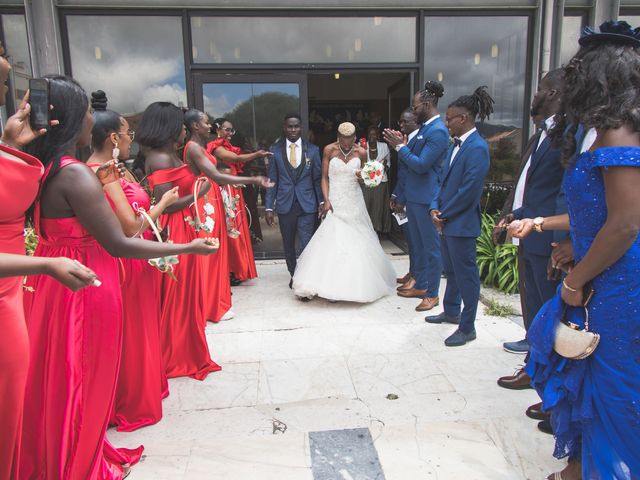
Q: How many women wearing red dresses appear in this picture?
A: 6